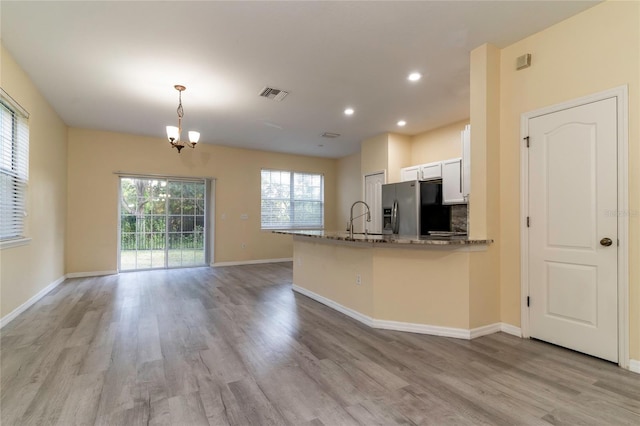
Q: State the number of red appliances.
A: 0